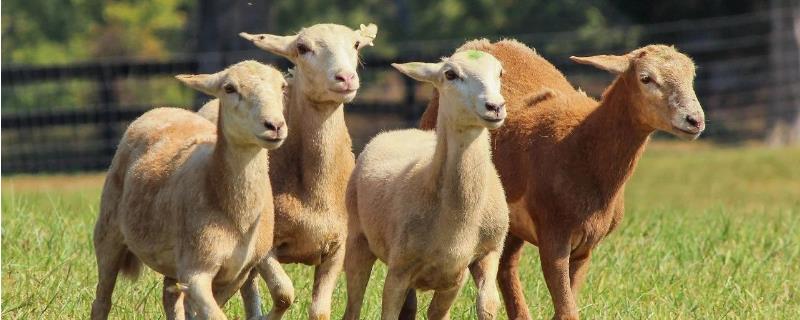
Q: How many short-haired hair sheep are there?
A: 4